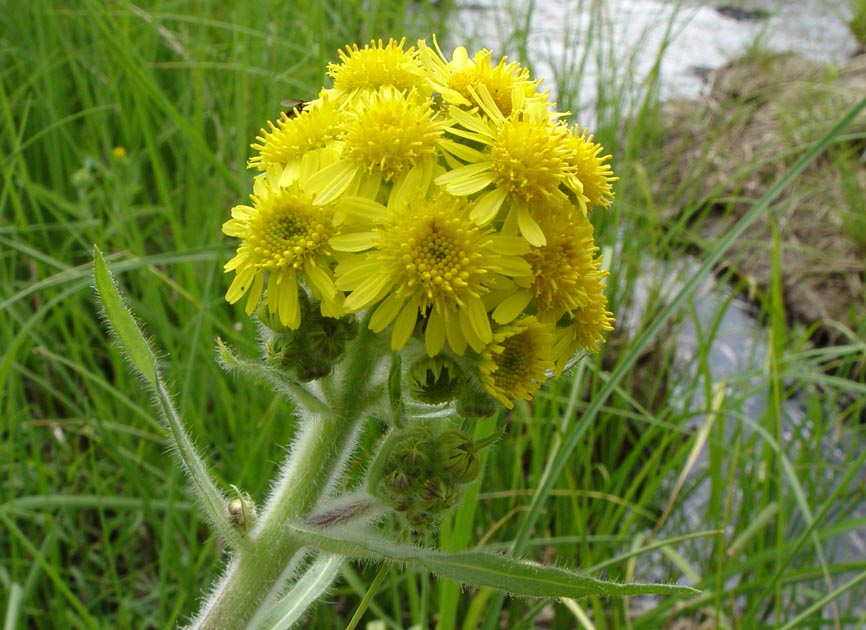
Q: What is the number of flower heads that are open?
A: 11